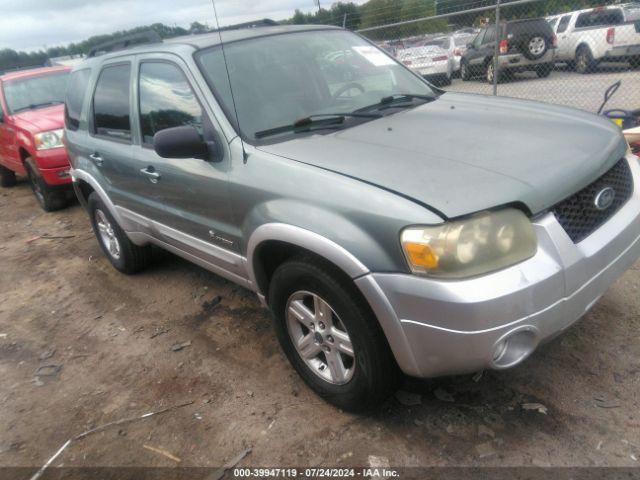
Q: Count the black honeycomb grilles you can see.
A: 1